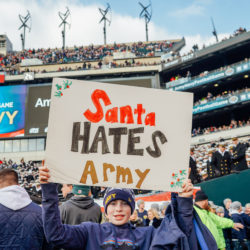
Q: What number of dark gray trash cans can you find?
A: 0